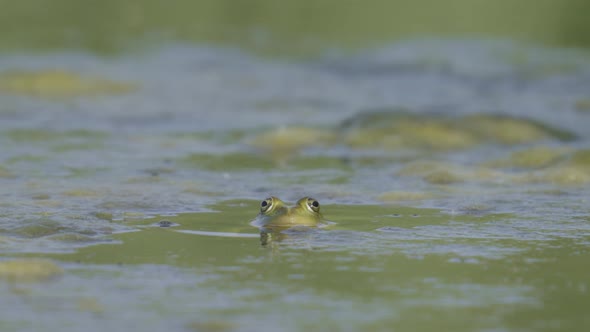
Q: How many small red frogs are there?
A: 0